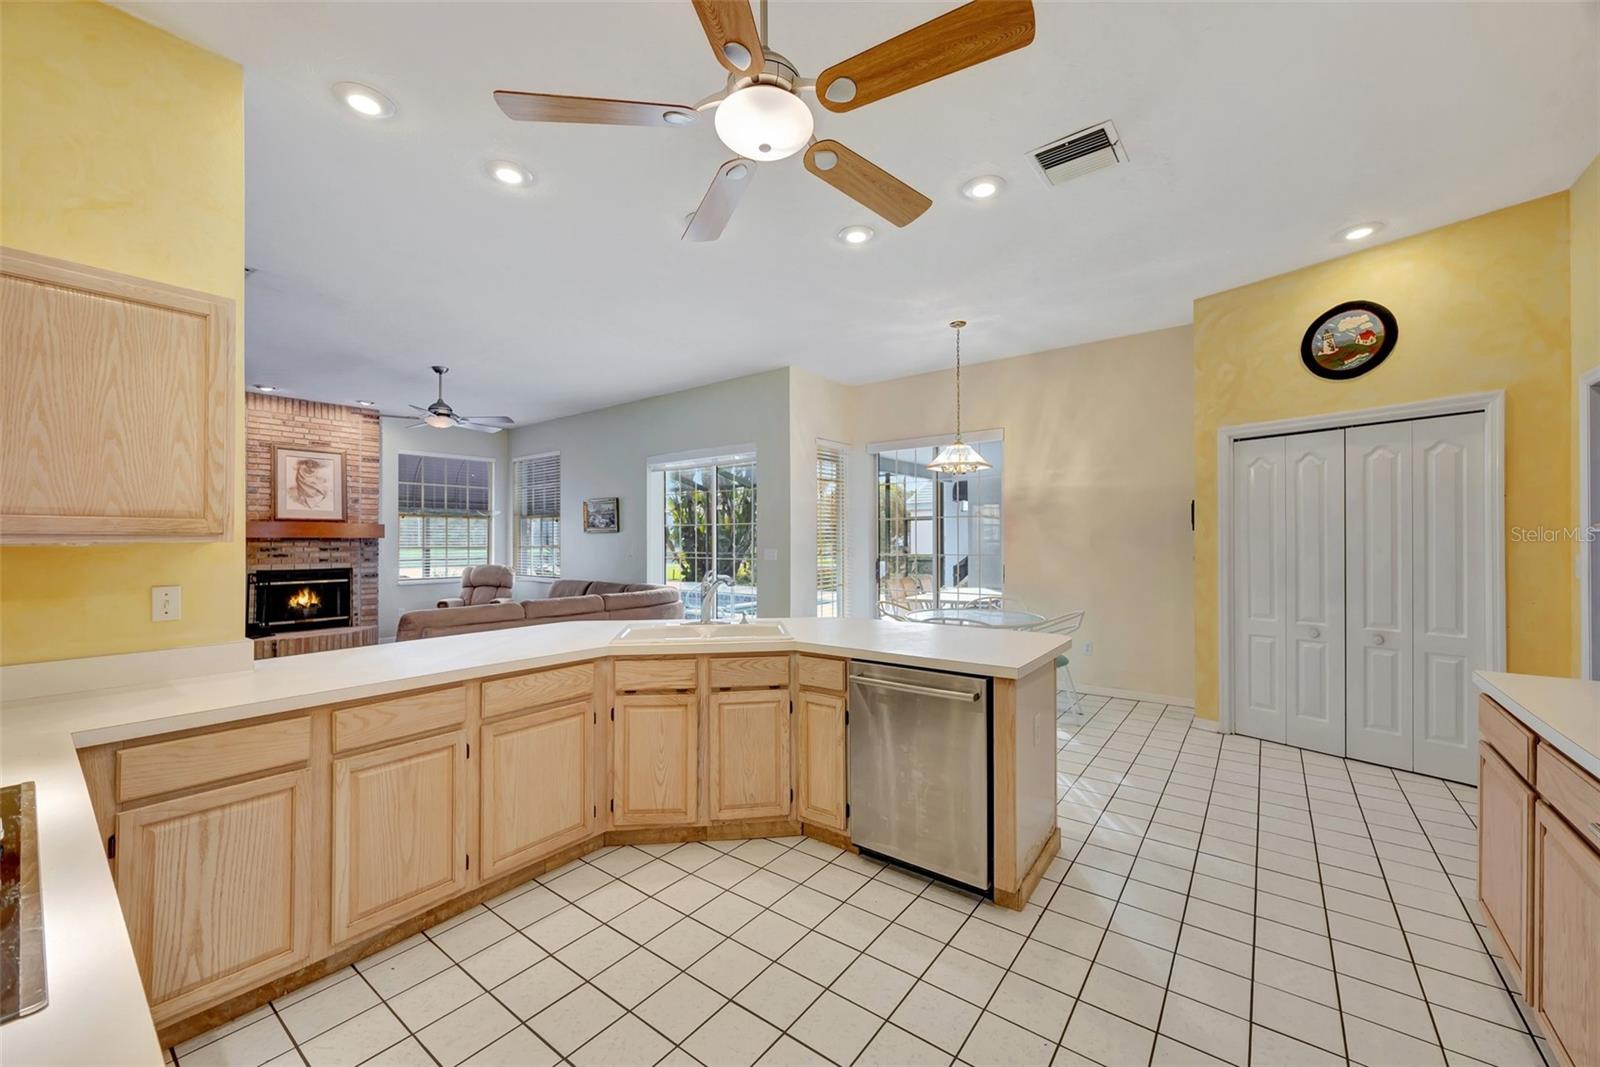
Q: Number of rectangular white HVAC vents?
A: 1